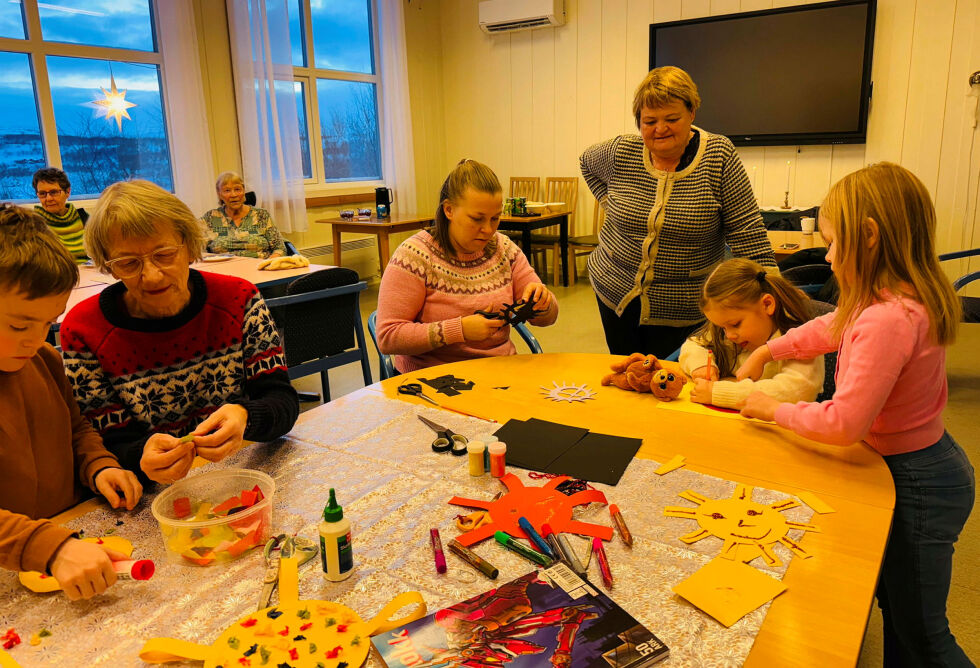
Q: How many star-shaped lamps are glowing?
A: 1